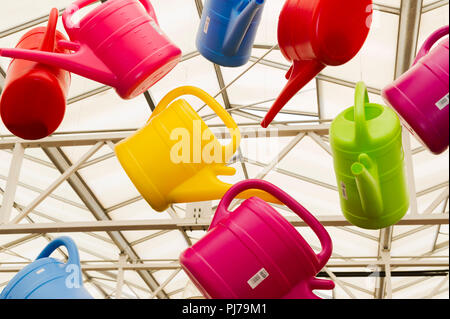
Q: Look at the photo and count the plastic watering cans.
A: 9